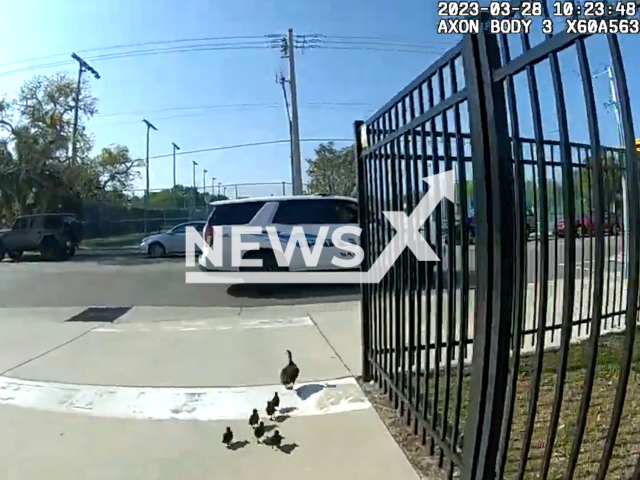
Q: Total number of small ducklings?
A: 6